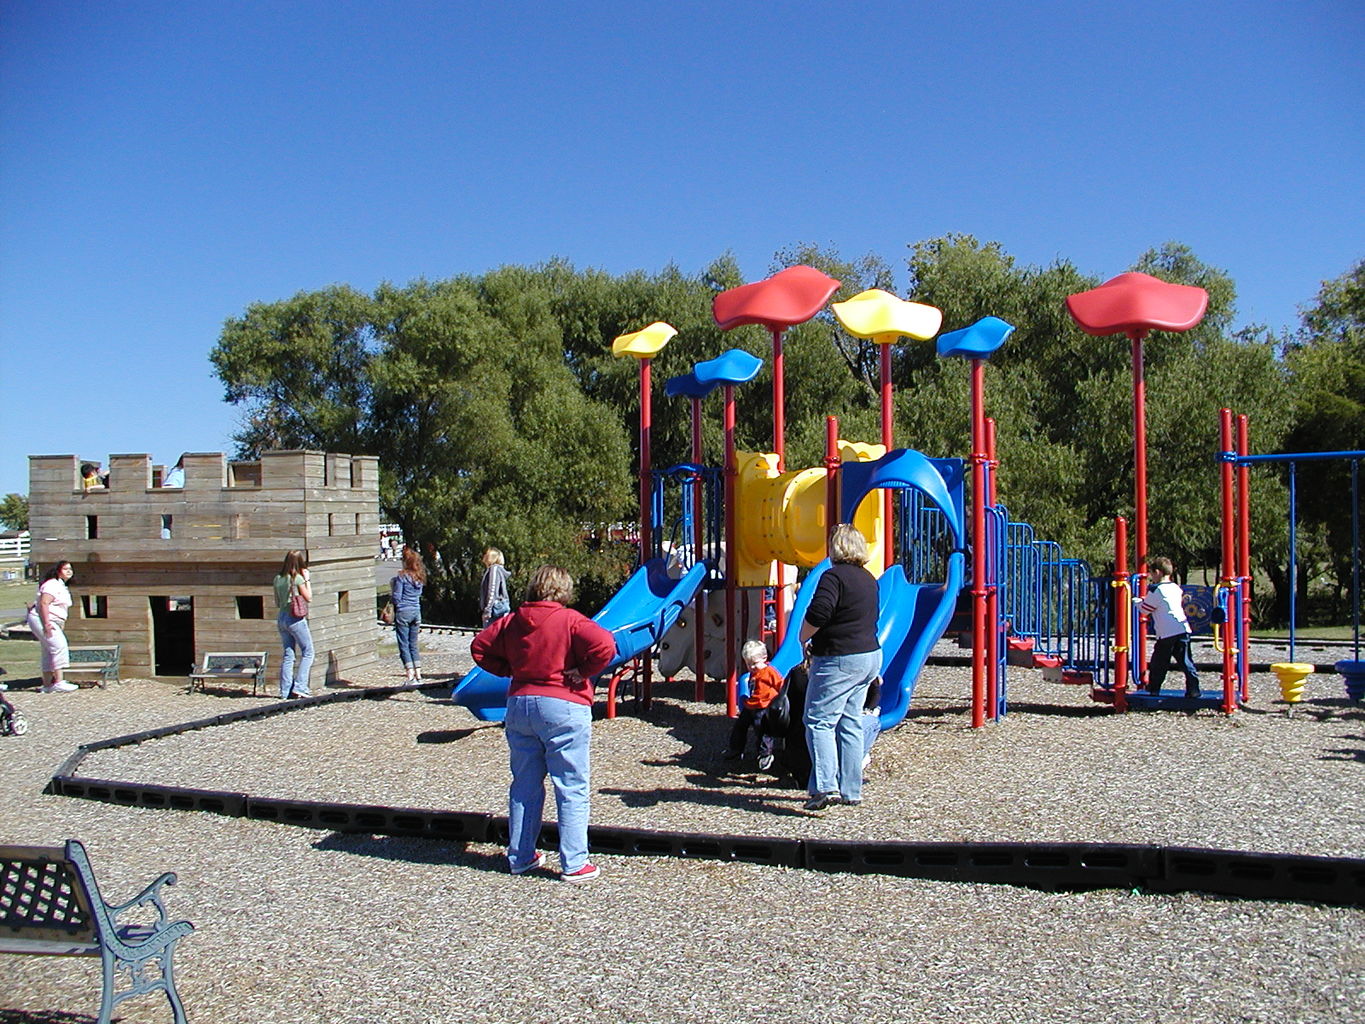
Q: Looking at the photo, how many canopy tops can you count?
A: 7